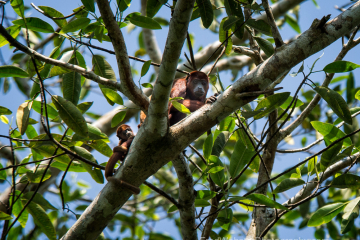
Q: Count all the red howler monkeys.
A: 2